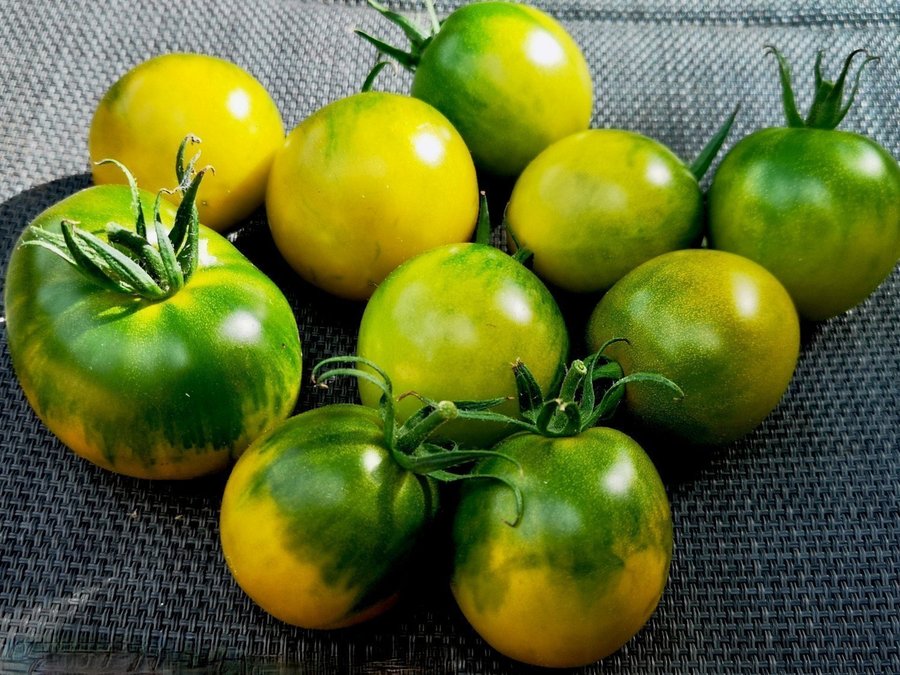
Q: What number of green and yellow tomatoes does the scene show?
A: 10